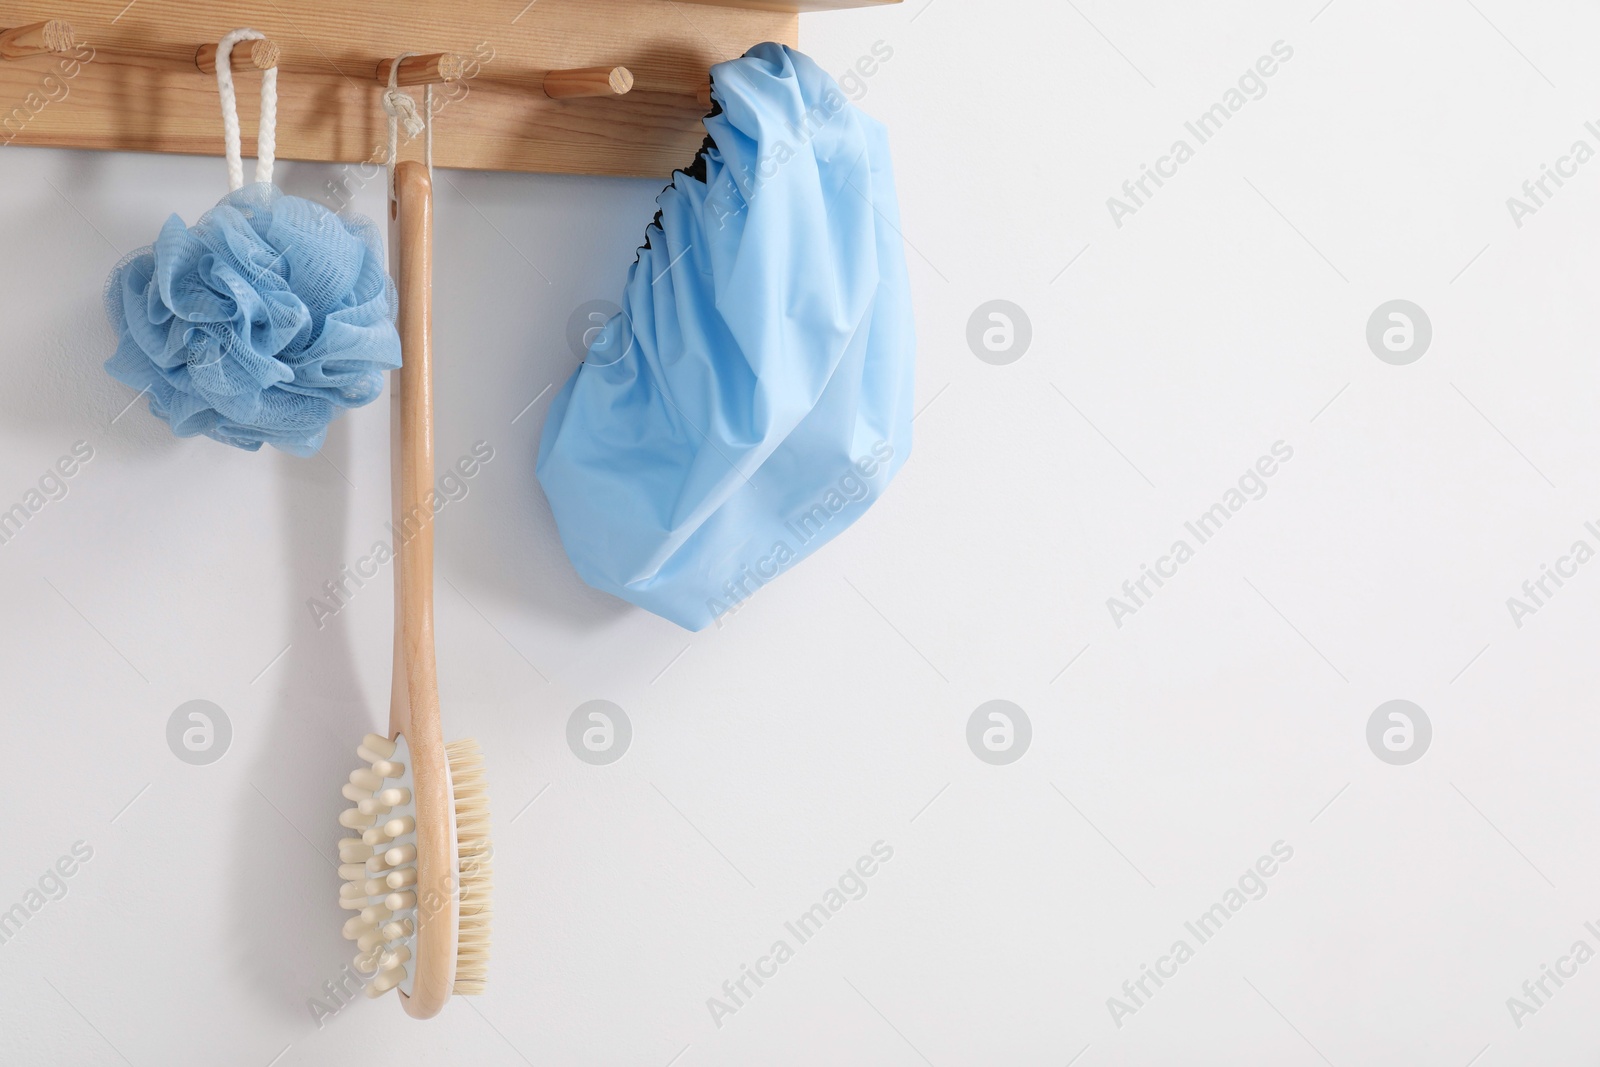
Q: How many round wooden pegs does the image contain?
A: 5